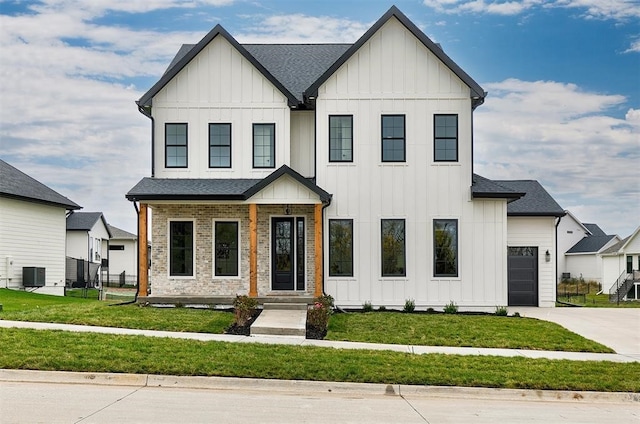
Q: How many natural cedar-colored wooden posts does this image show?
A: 3